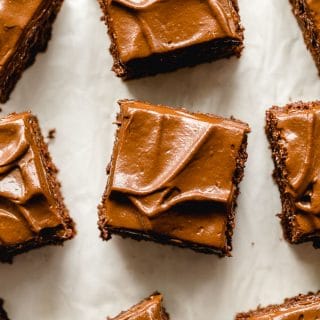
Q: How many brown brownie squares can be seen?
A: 9